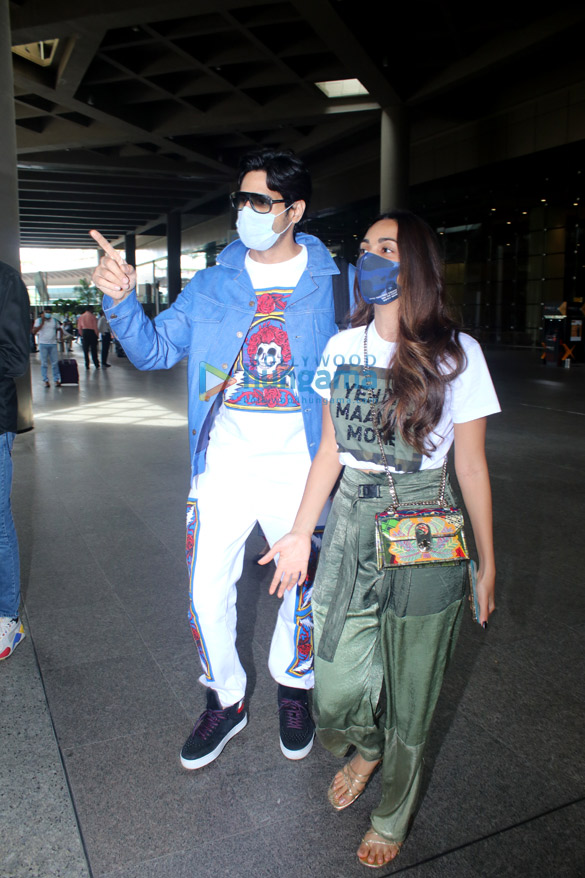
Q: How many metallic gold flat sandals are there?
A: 2